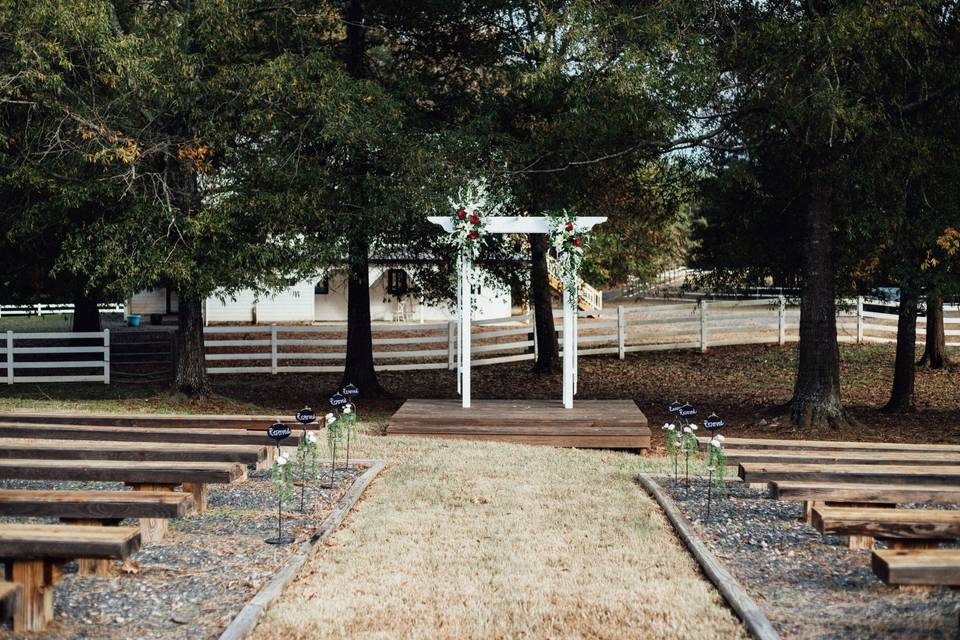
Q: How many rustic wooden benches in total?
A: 13